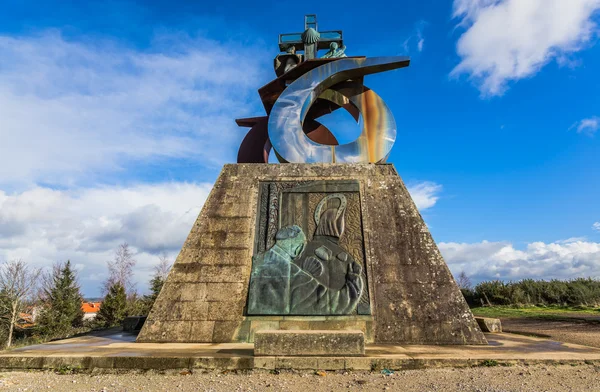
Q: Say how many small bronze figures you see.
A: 2